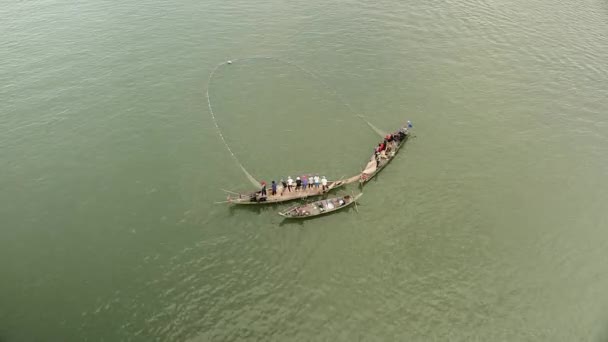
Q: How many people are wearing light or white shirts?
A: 4